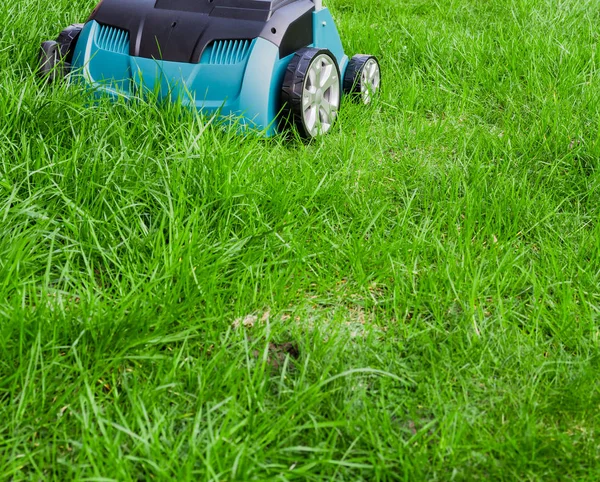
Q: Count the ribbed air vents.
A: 2